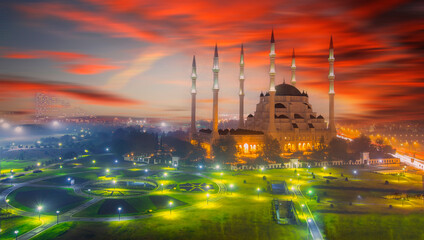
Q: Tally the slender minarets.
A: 6